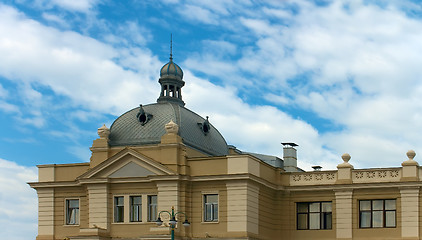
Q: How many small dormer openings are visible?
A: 2